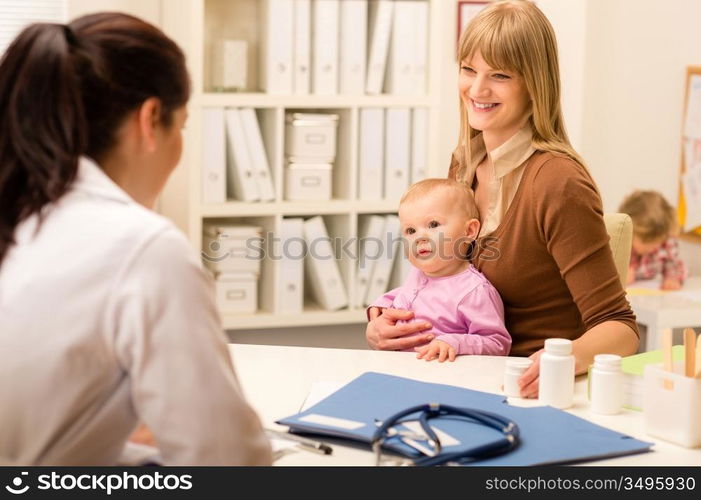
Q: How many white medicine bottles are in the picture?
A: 3